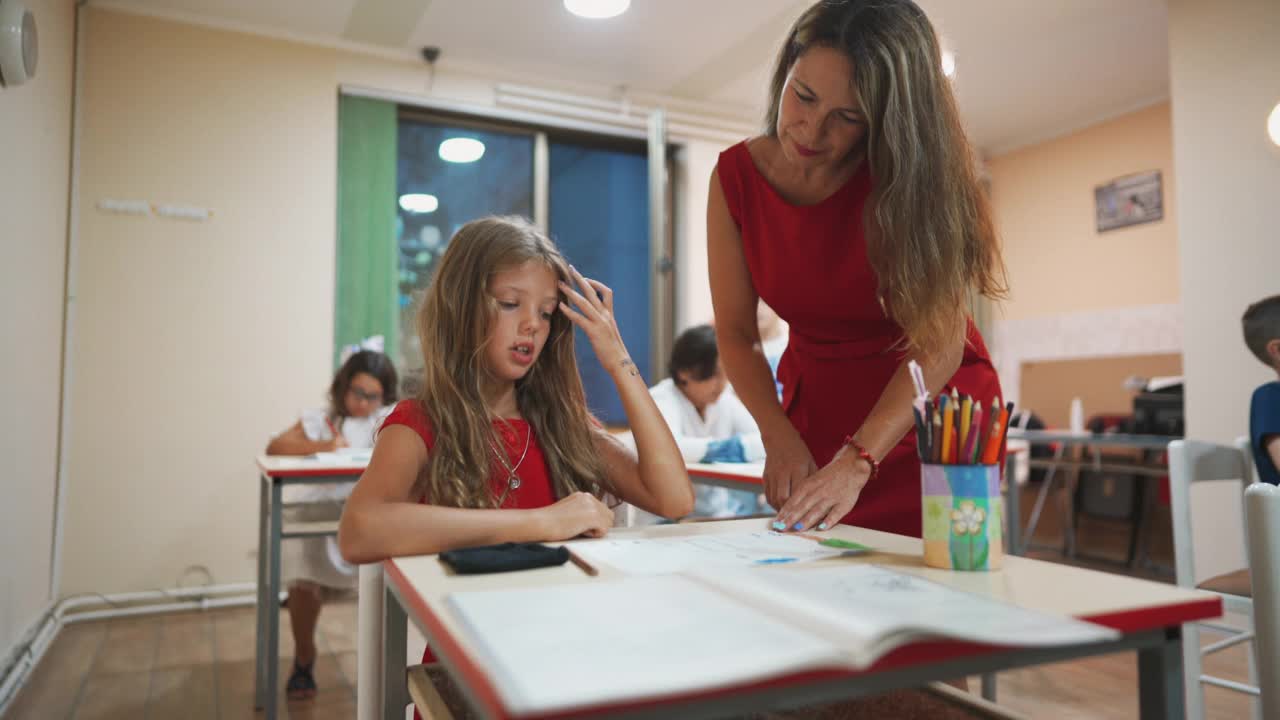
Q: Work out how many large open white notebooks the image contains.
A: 1